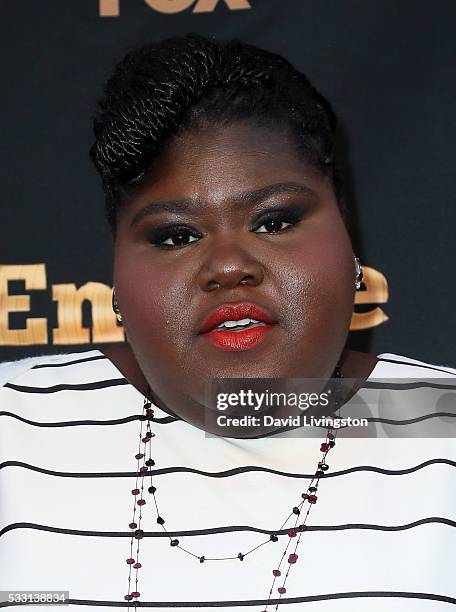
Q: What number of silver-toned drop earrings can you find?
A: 2